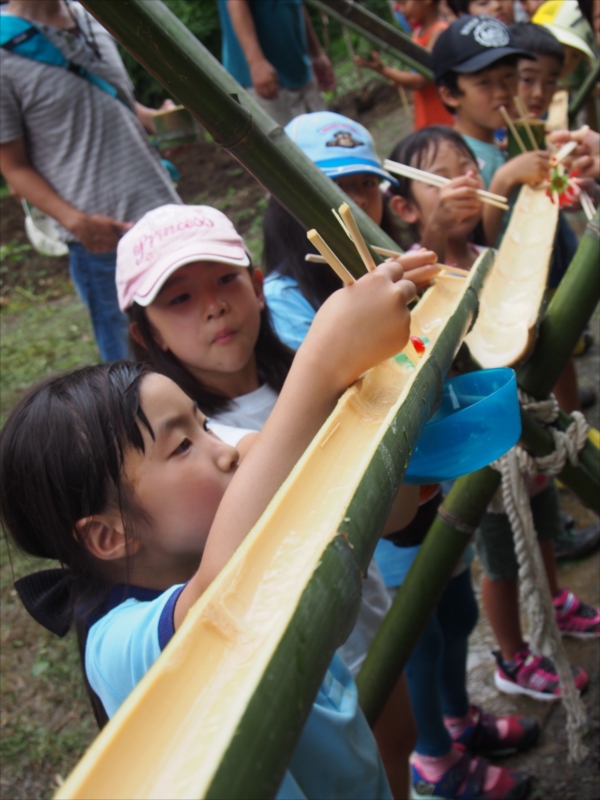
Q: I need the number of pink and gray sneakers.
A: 2